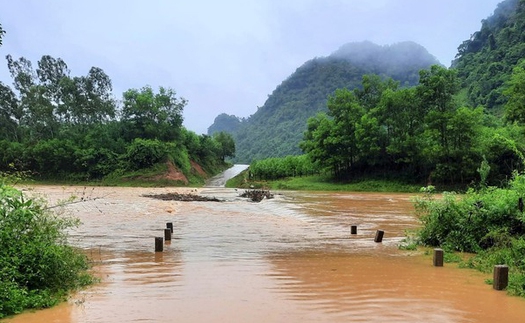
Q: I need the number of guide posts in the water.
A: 7